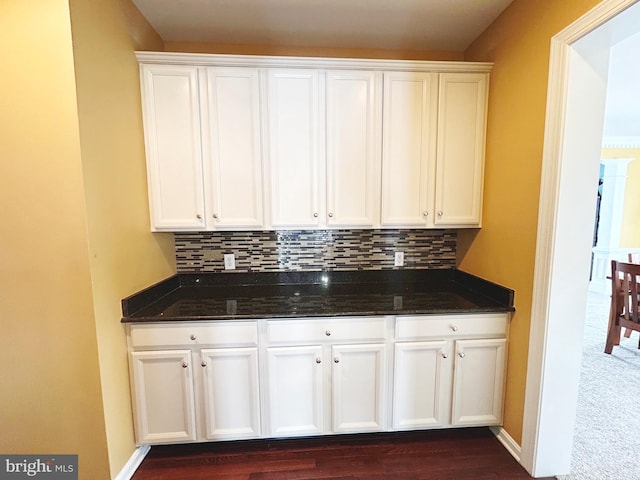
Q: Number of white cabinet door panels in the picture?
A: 12